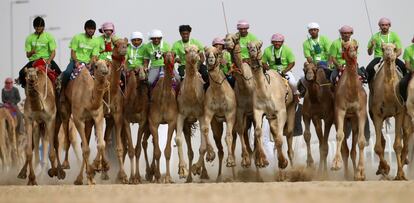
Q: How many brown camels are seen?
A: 12